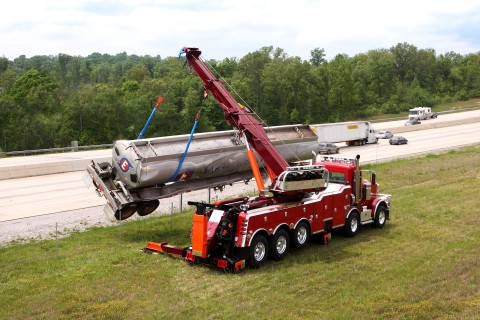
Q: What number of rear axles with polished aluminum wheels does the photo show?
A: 3